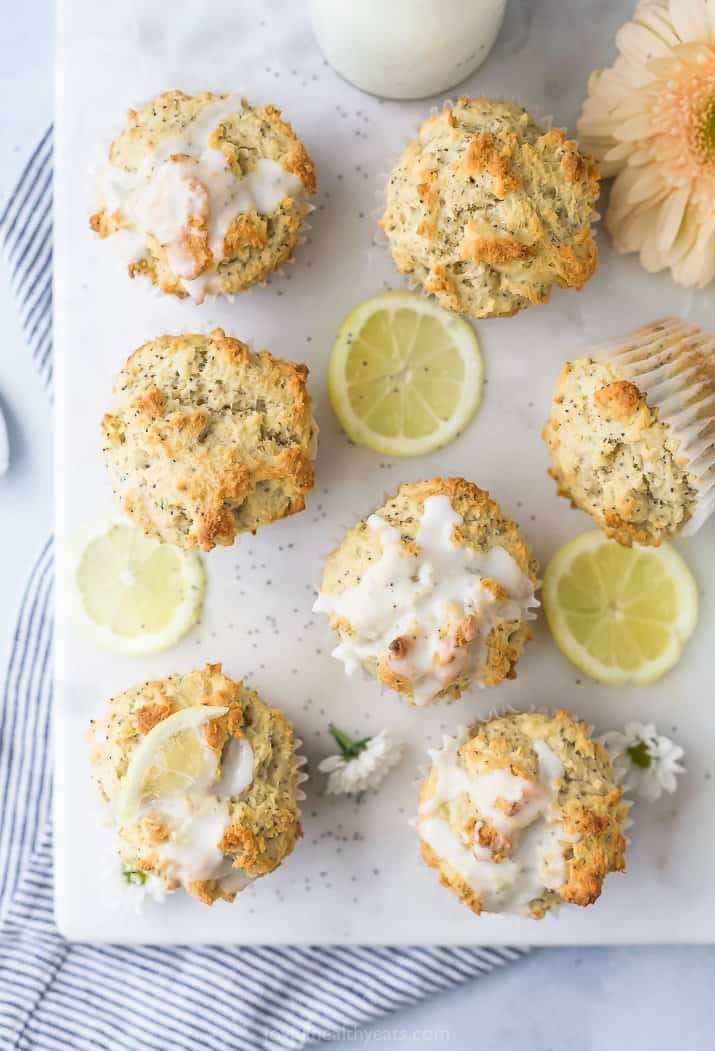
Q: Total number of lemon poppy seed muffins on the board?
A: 7